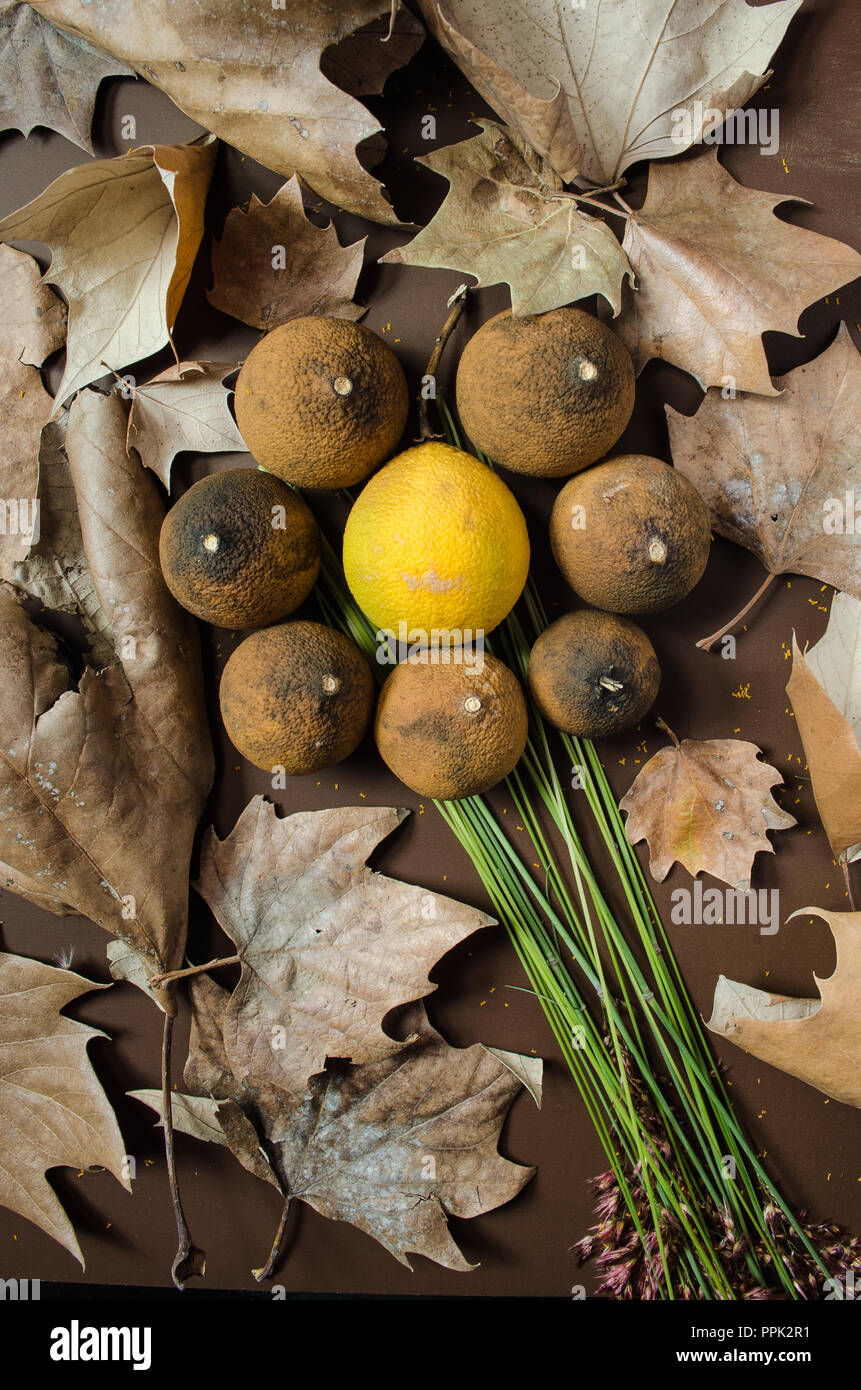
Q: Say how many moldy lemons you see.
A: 7